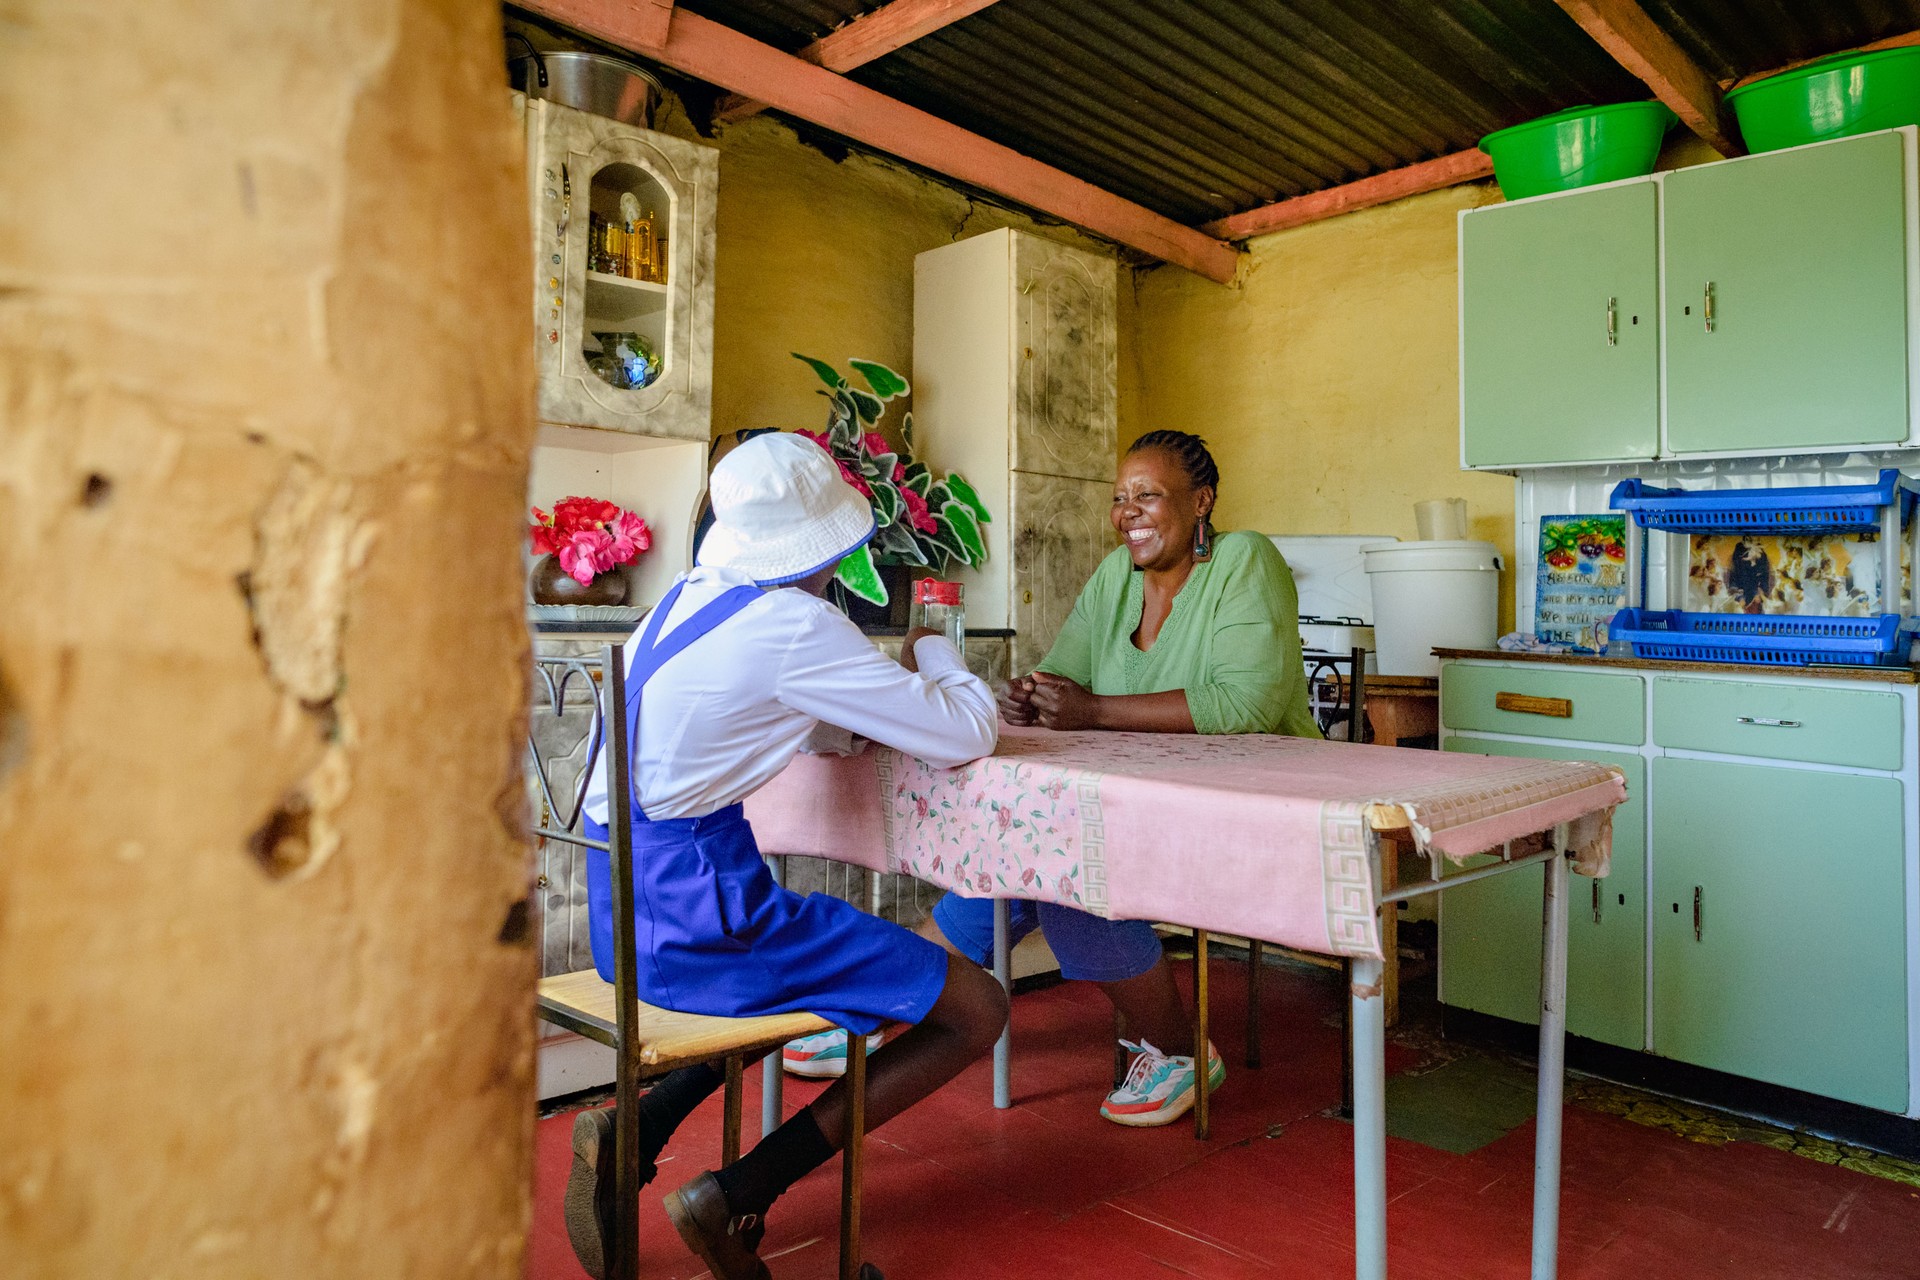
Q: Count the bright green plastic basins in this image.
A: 2